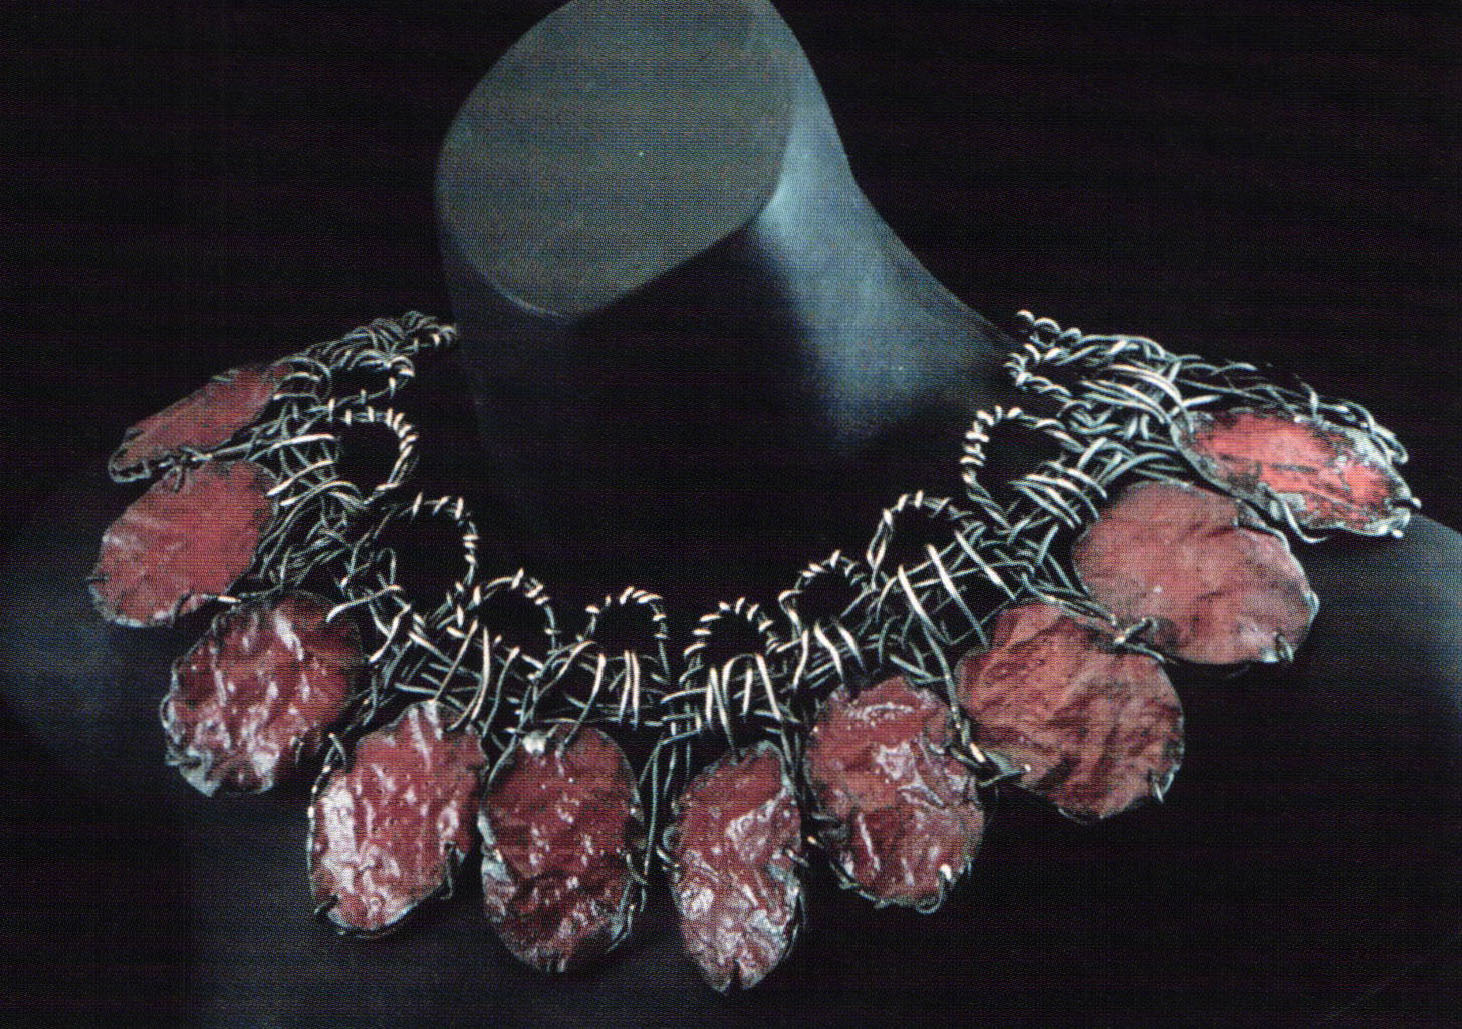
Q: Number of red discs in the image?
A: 10